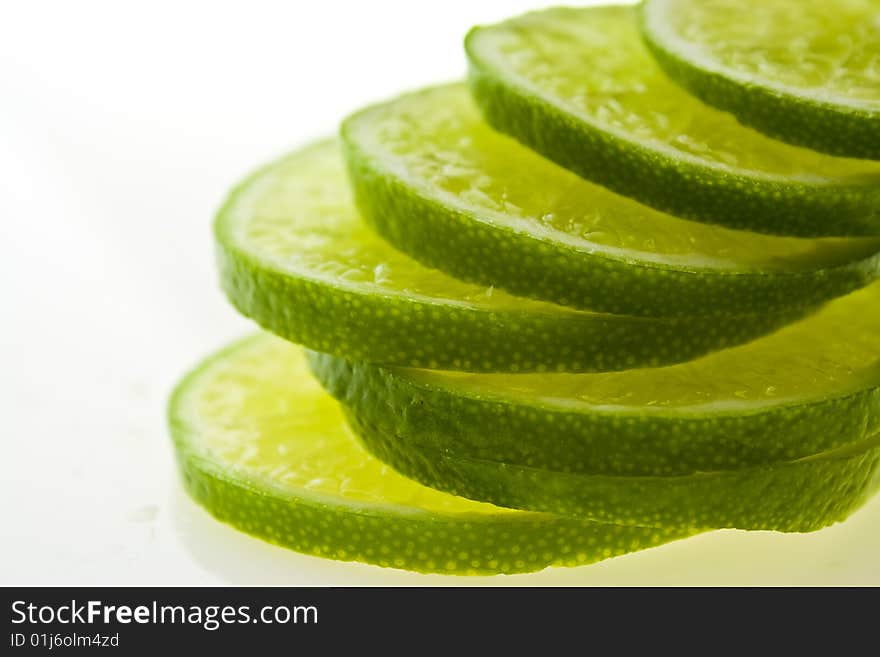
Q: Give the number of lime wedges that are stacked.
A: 7